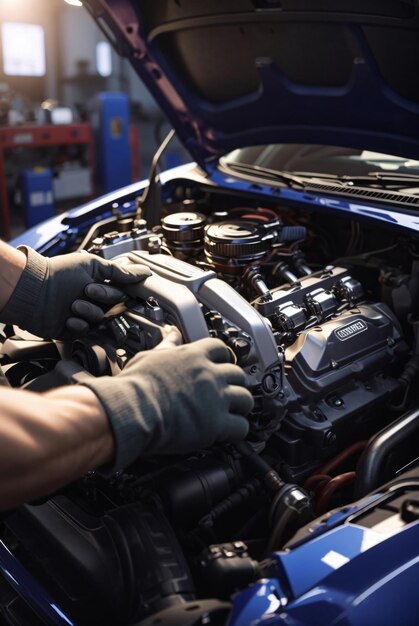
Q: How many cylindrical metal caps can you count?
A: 2